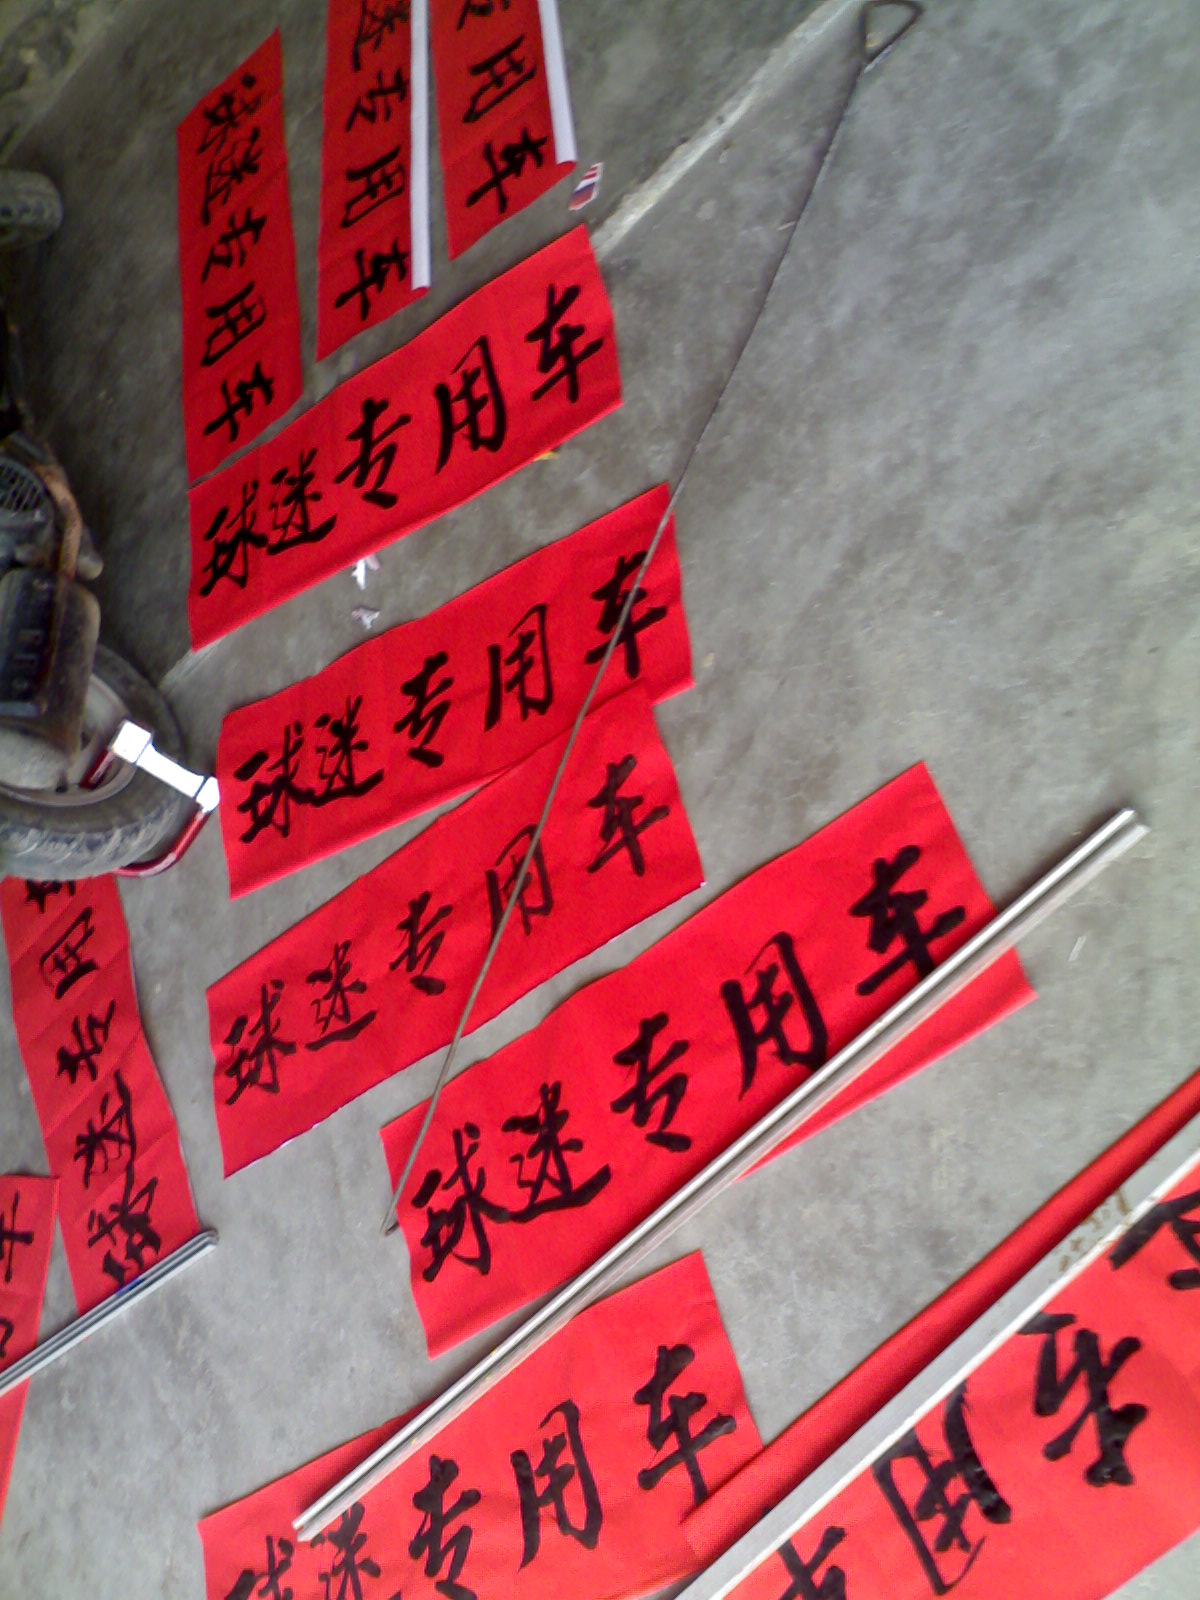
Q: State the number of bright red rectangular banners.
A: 11